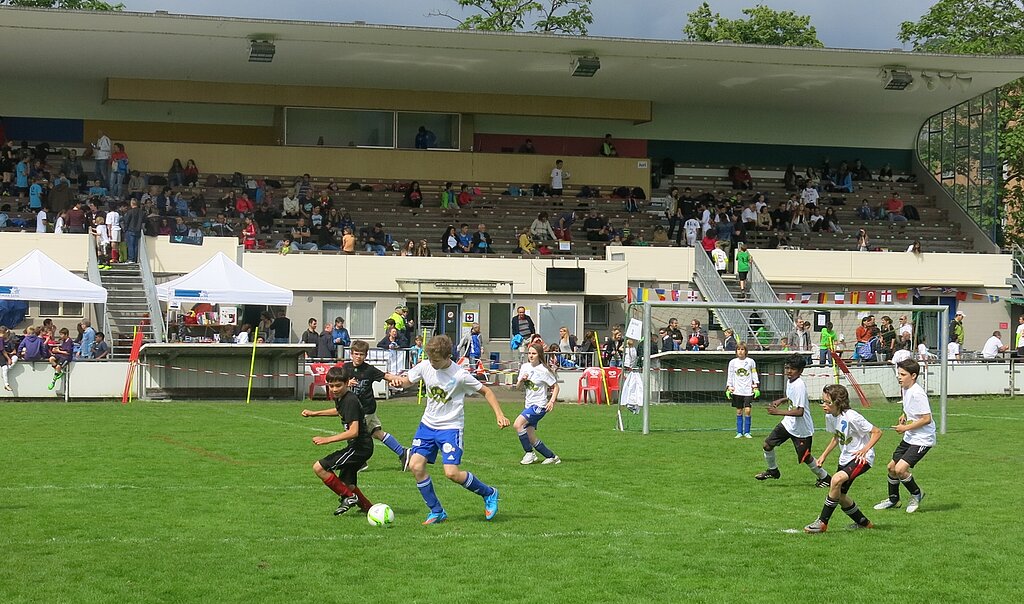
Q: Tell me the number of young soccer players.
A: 8